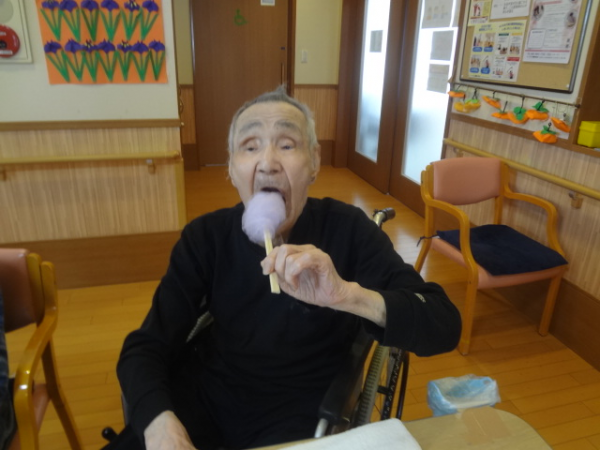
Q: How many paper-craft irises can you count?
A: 13